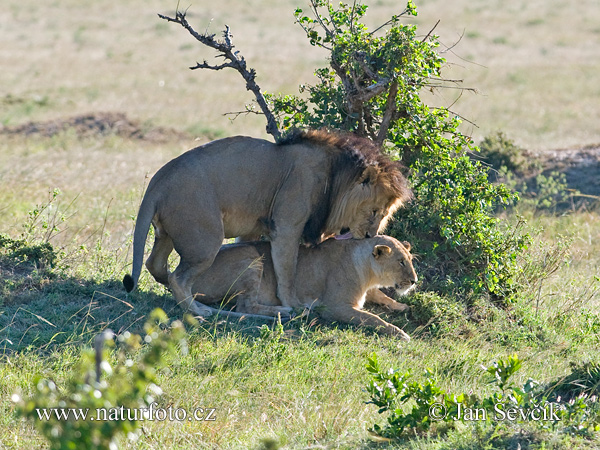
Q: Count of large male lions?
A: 1